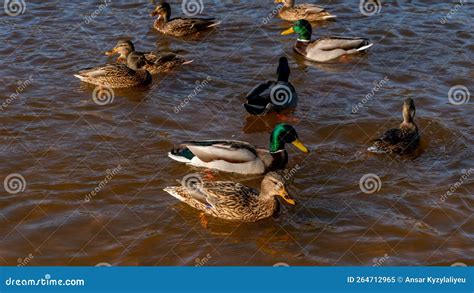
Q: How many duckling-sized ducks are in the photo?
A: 0